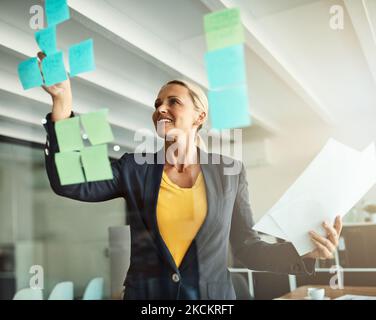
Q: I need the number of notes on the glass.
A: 13